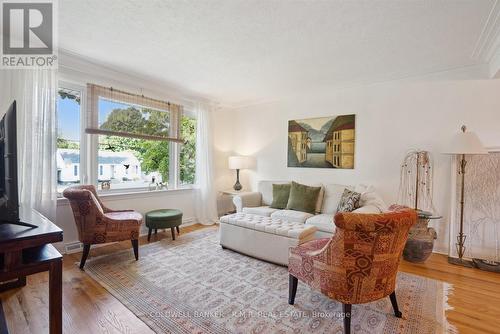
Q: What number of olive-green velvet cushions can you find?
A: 2